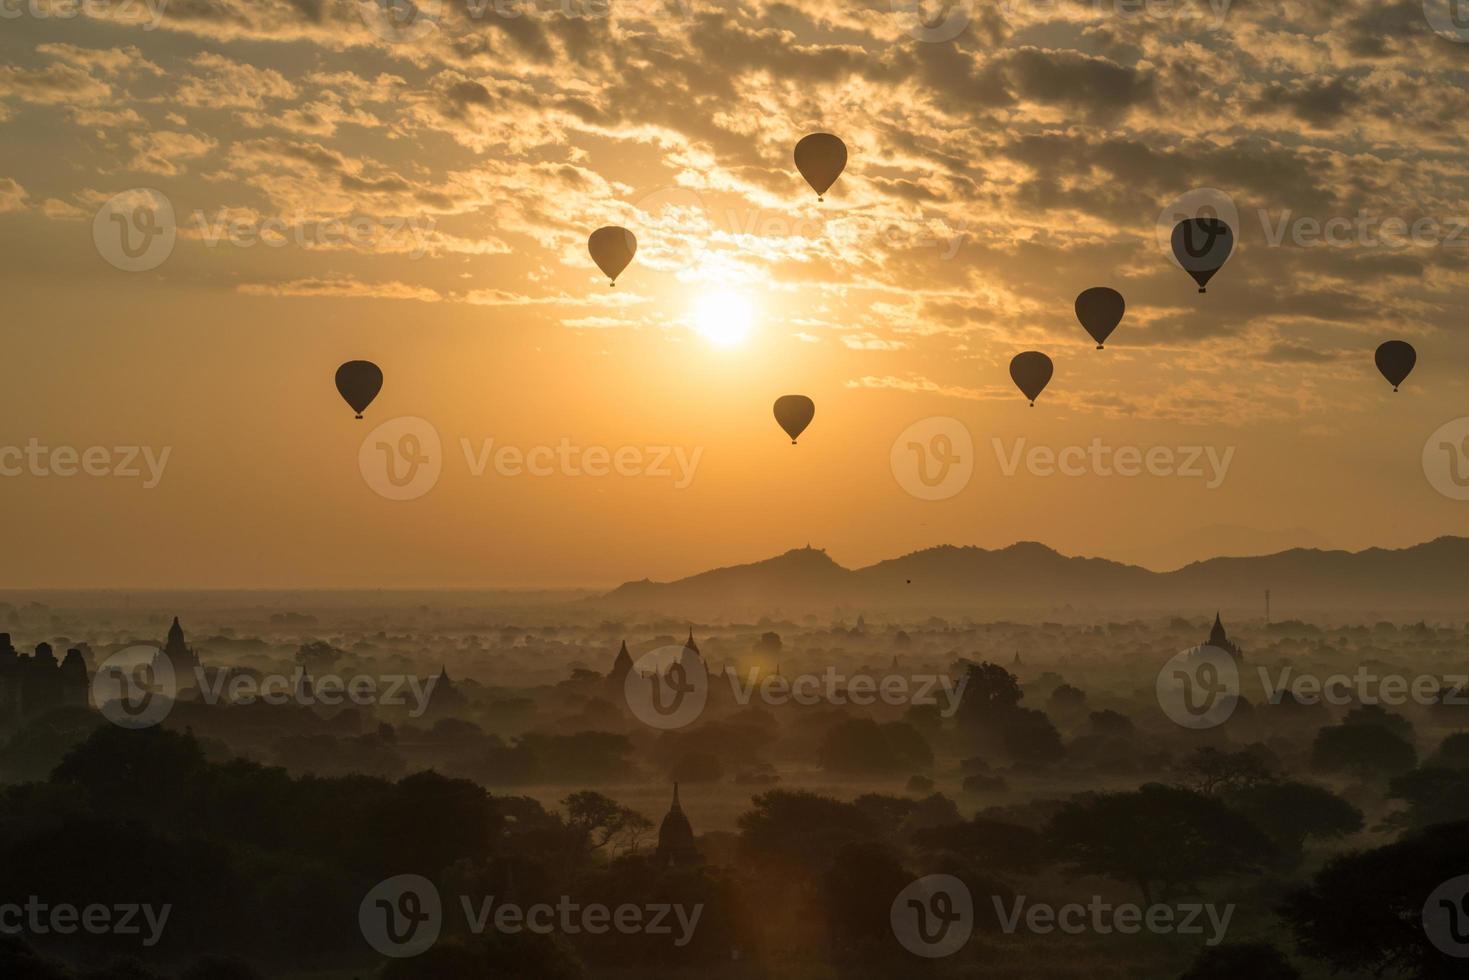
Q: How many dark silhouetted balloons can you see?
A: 8